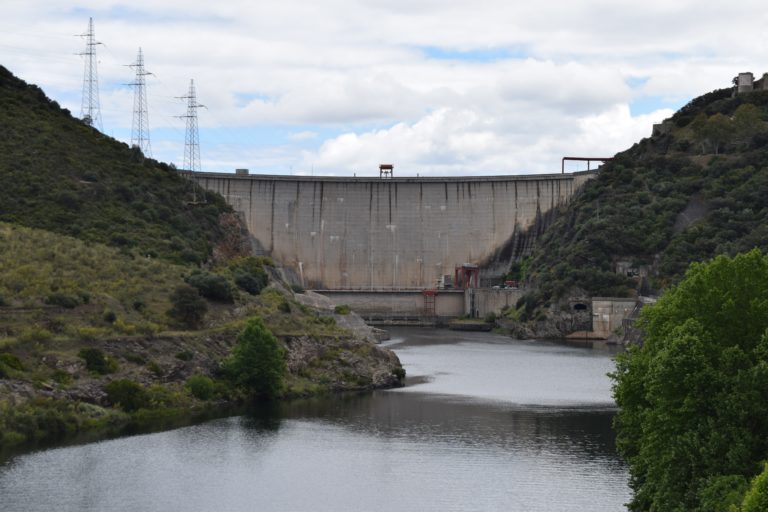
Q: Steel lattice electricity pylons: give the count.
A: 3